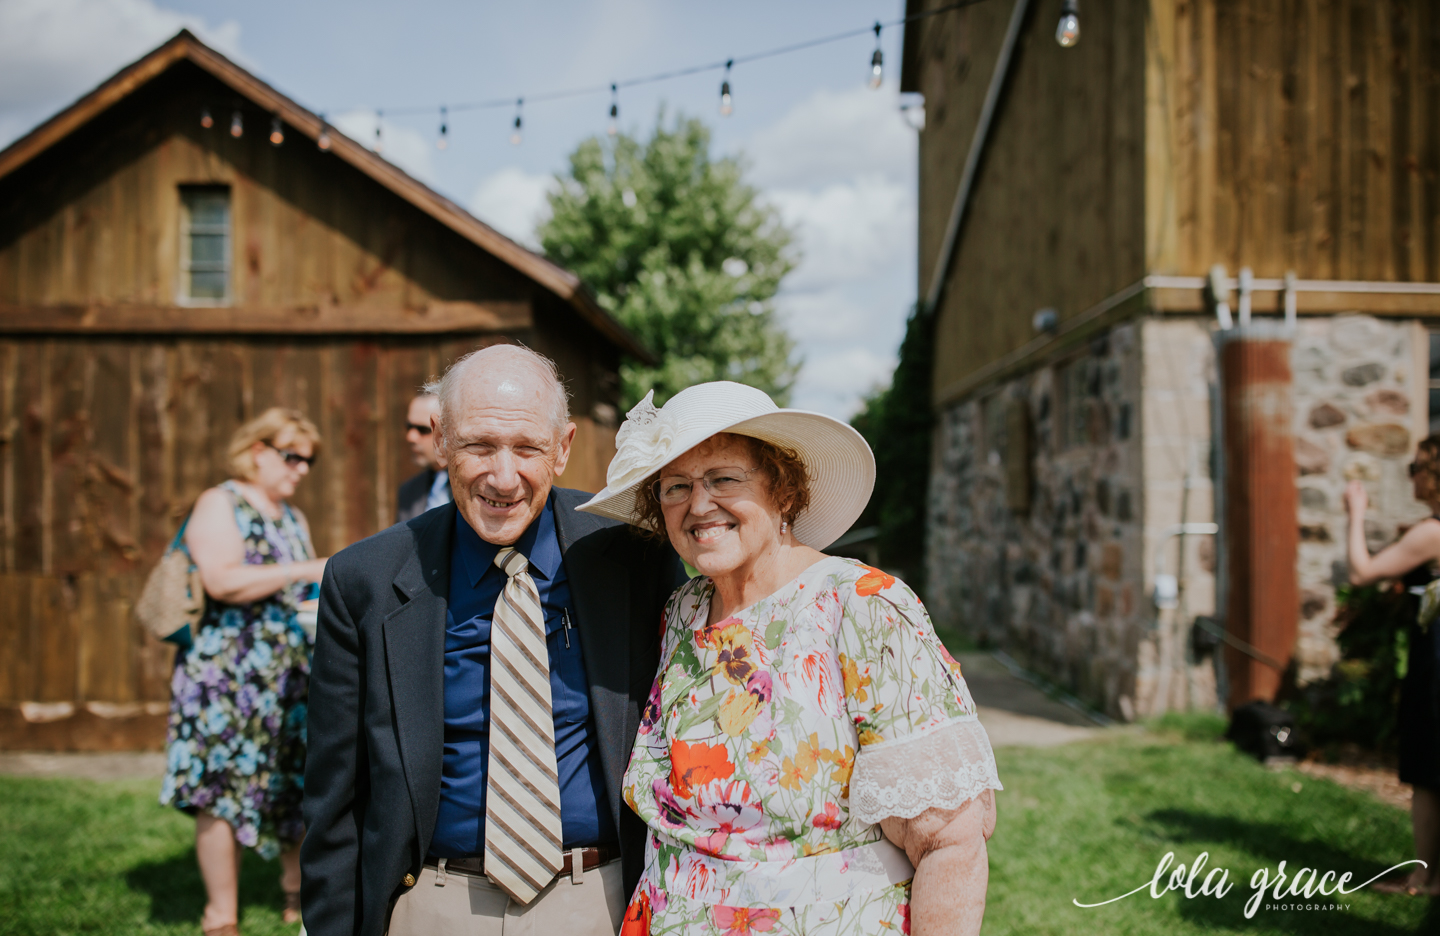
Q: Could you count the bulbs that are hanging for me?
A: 11